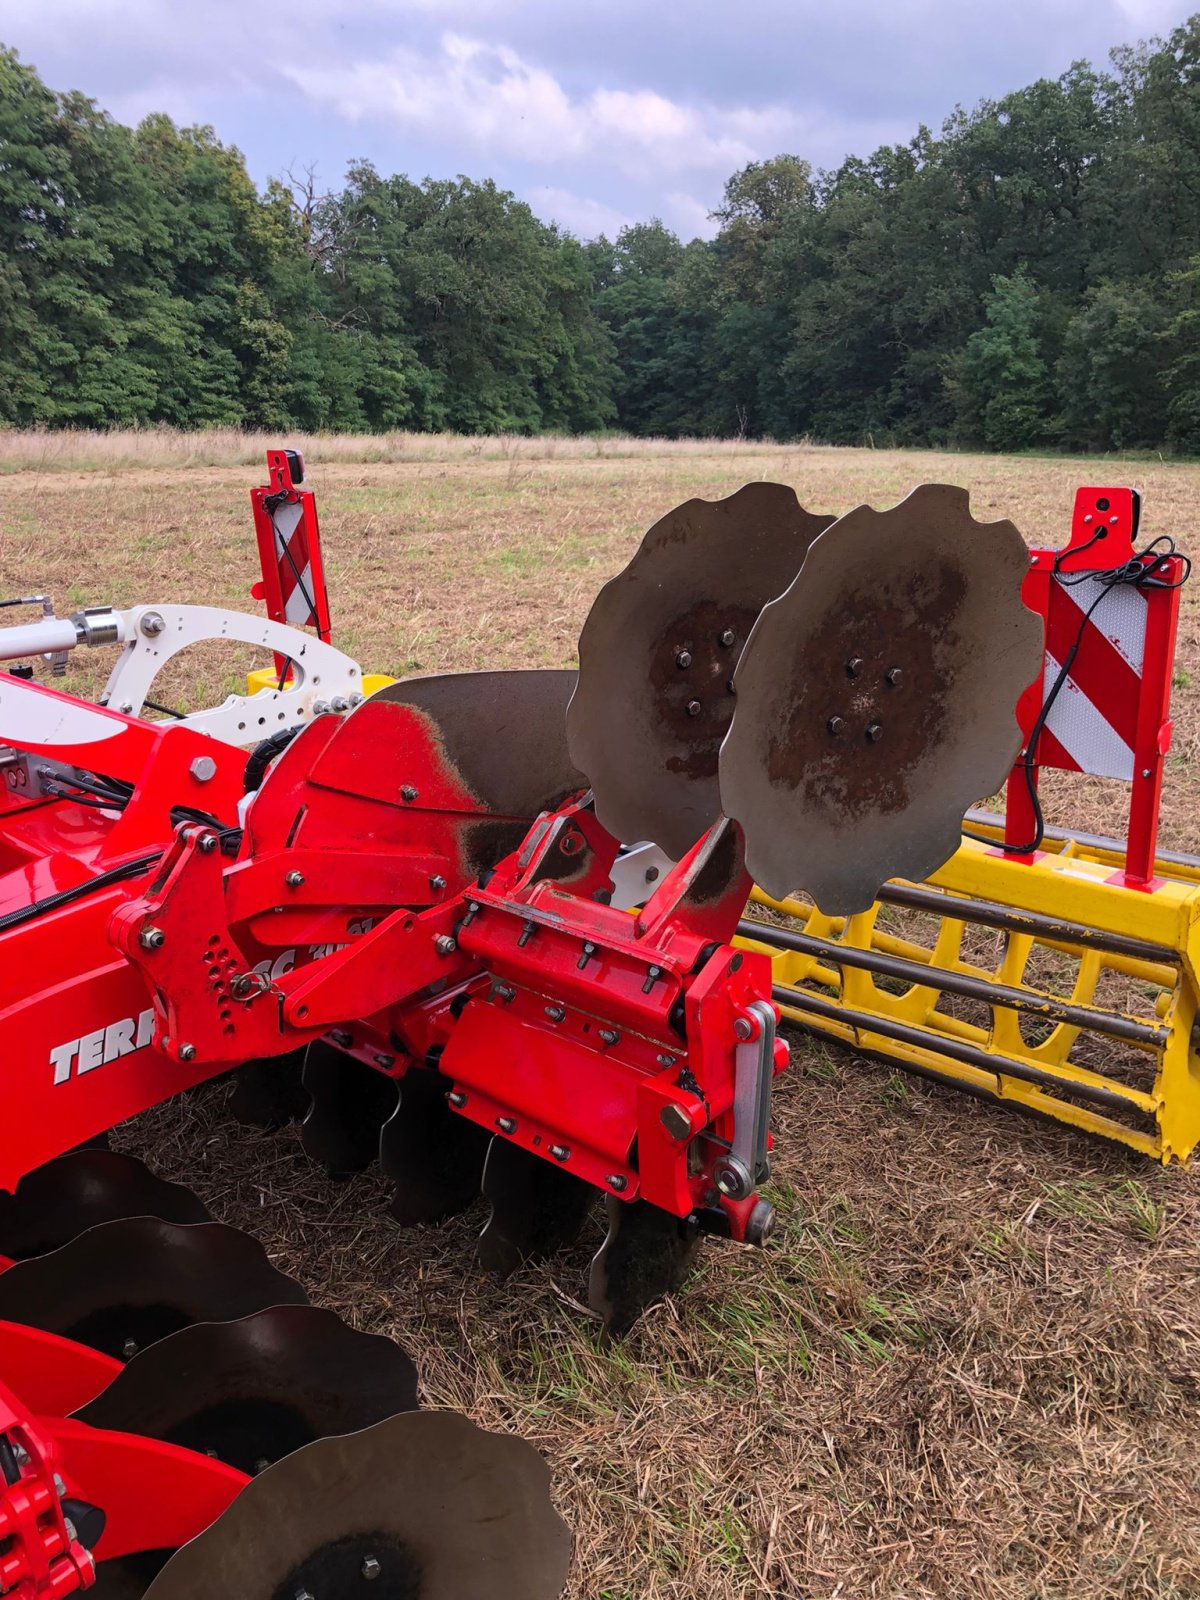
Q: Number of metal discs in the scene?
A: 11